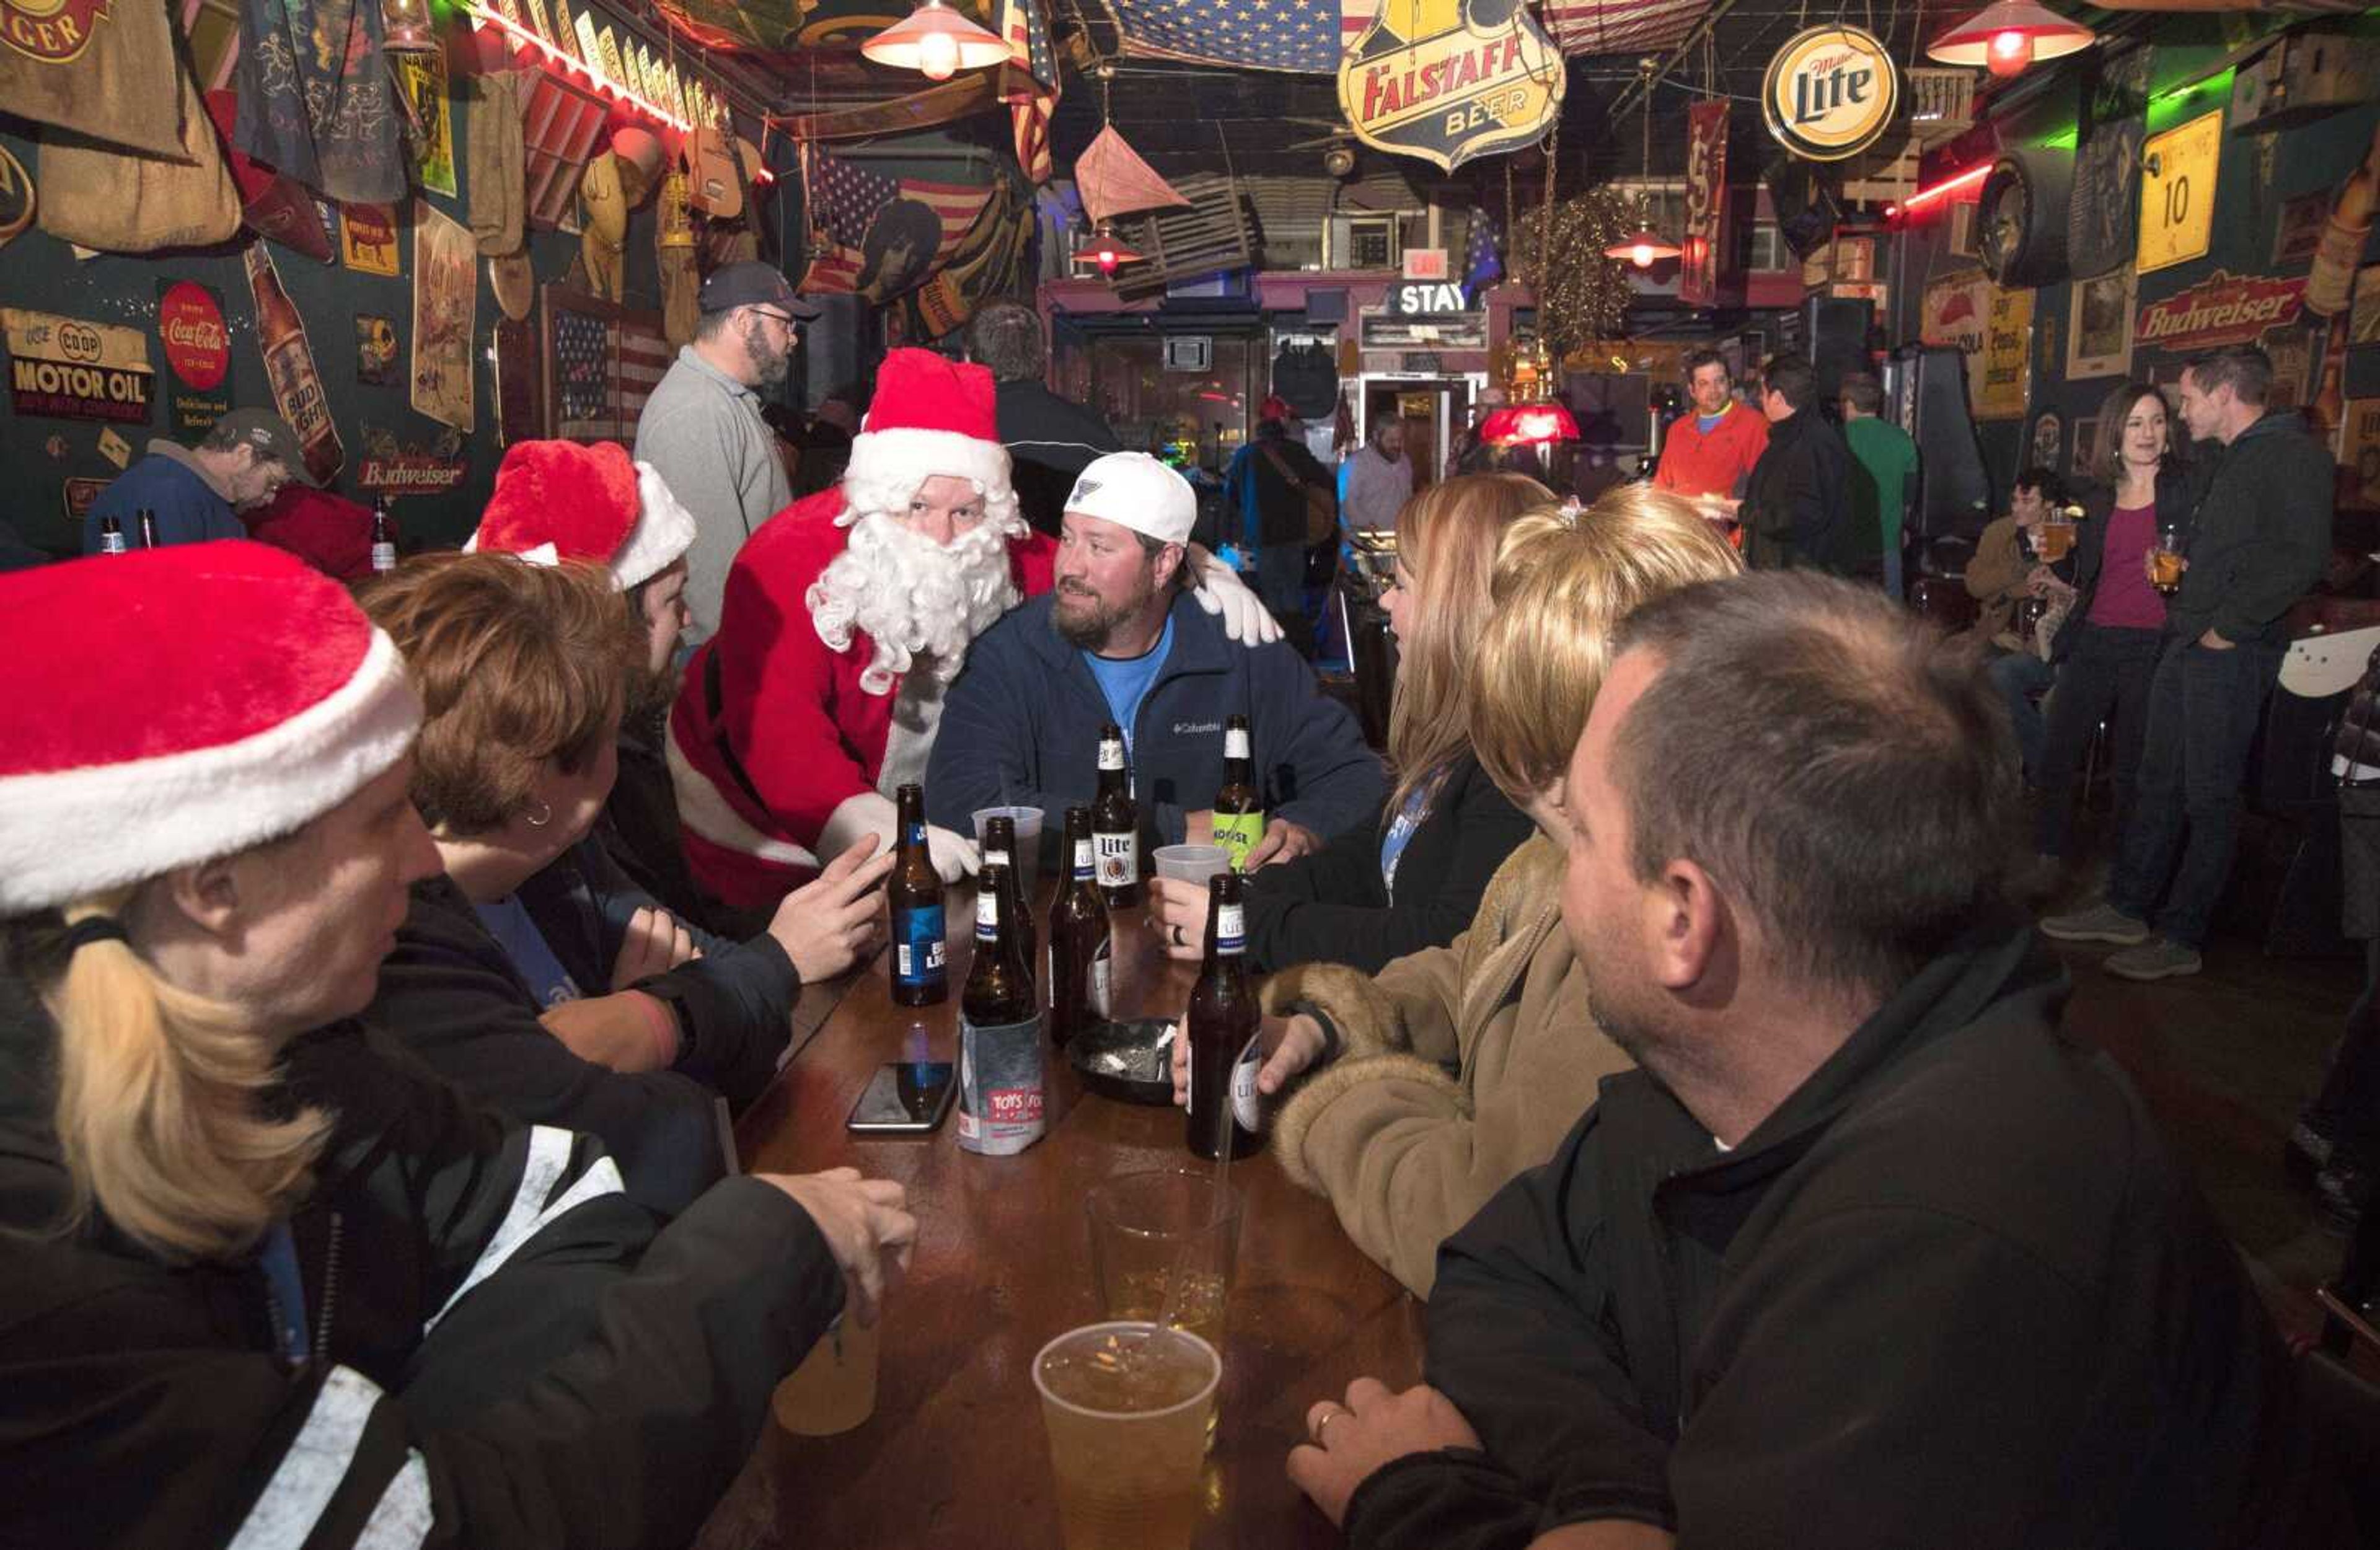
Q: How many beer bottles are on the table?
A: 7